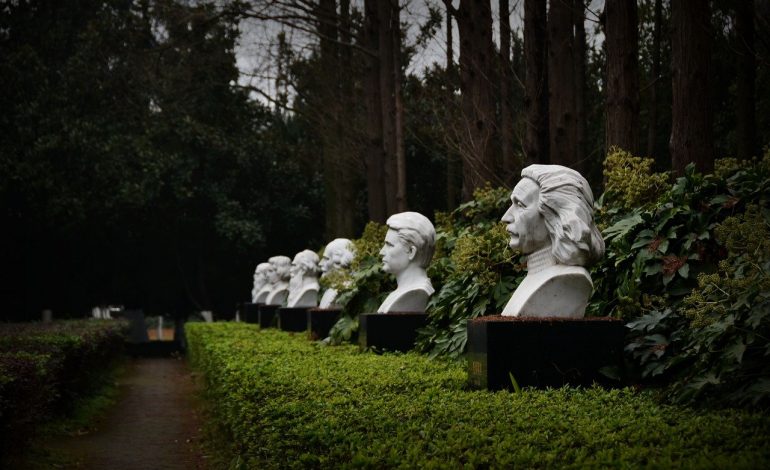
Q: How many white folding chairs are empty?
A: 0